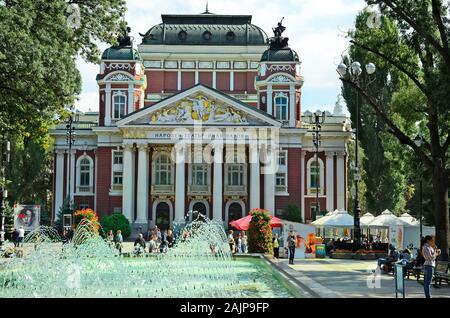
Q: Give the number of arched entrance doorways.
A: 3